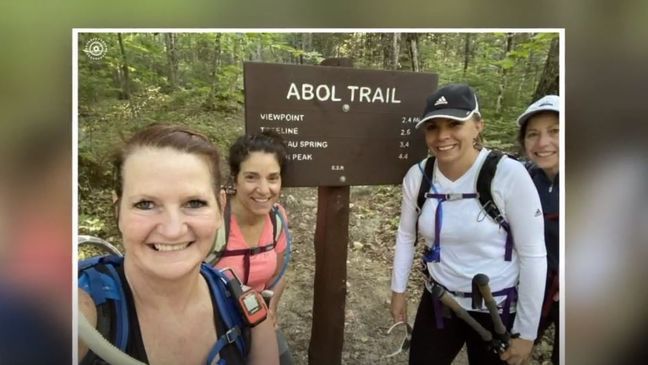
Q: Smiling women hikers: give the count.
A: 4